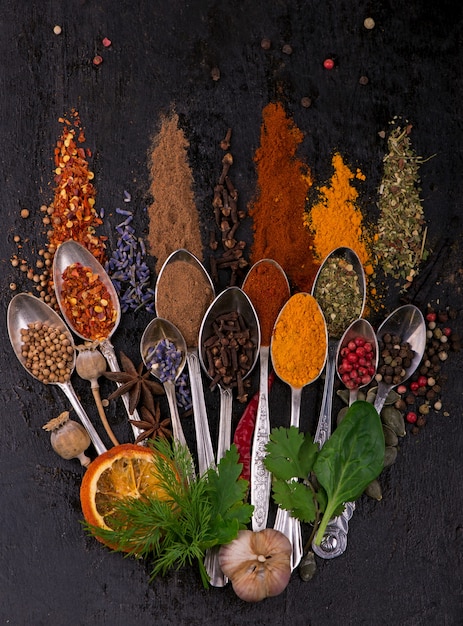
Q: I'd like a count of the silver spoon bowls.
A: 10